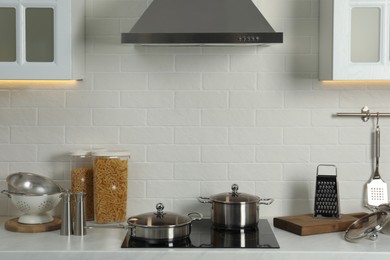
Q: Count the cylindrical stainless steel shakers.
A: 2